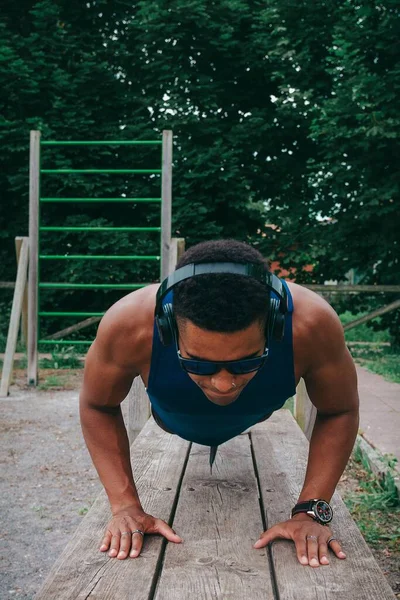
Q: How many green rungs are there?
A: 8